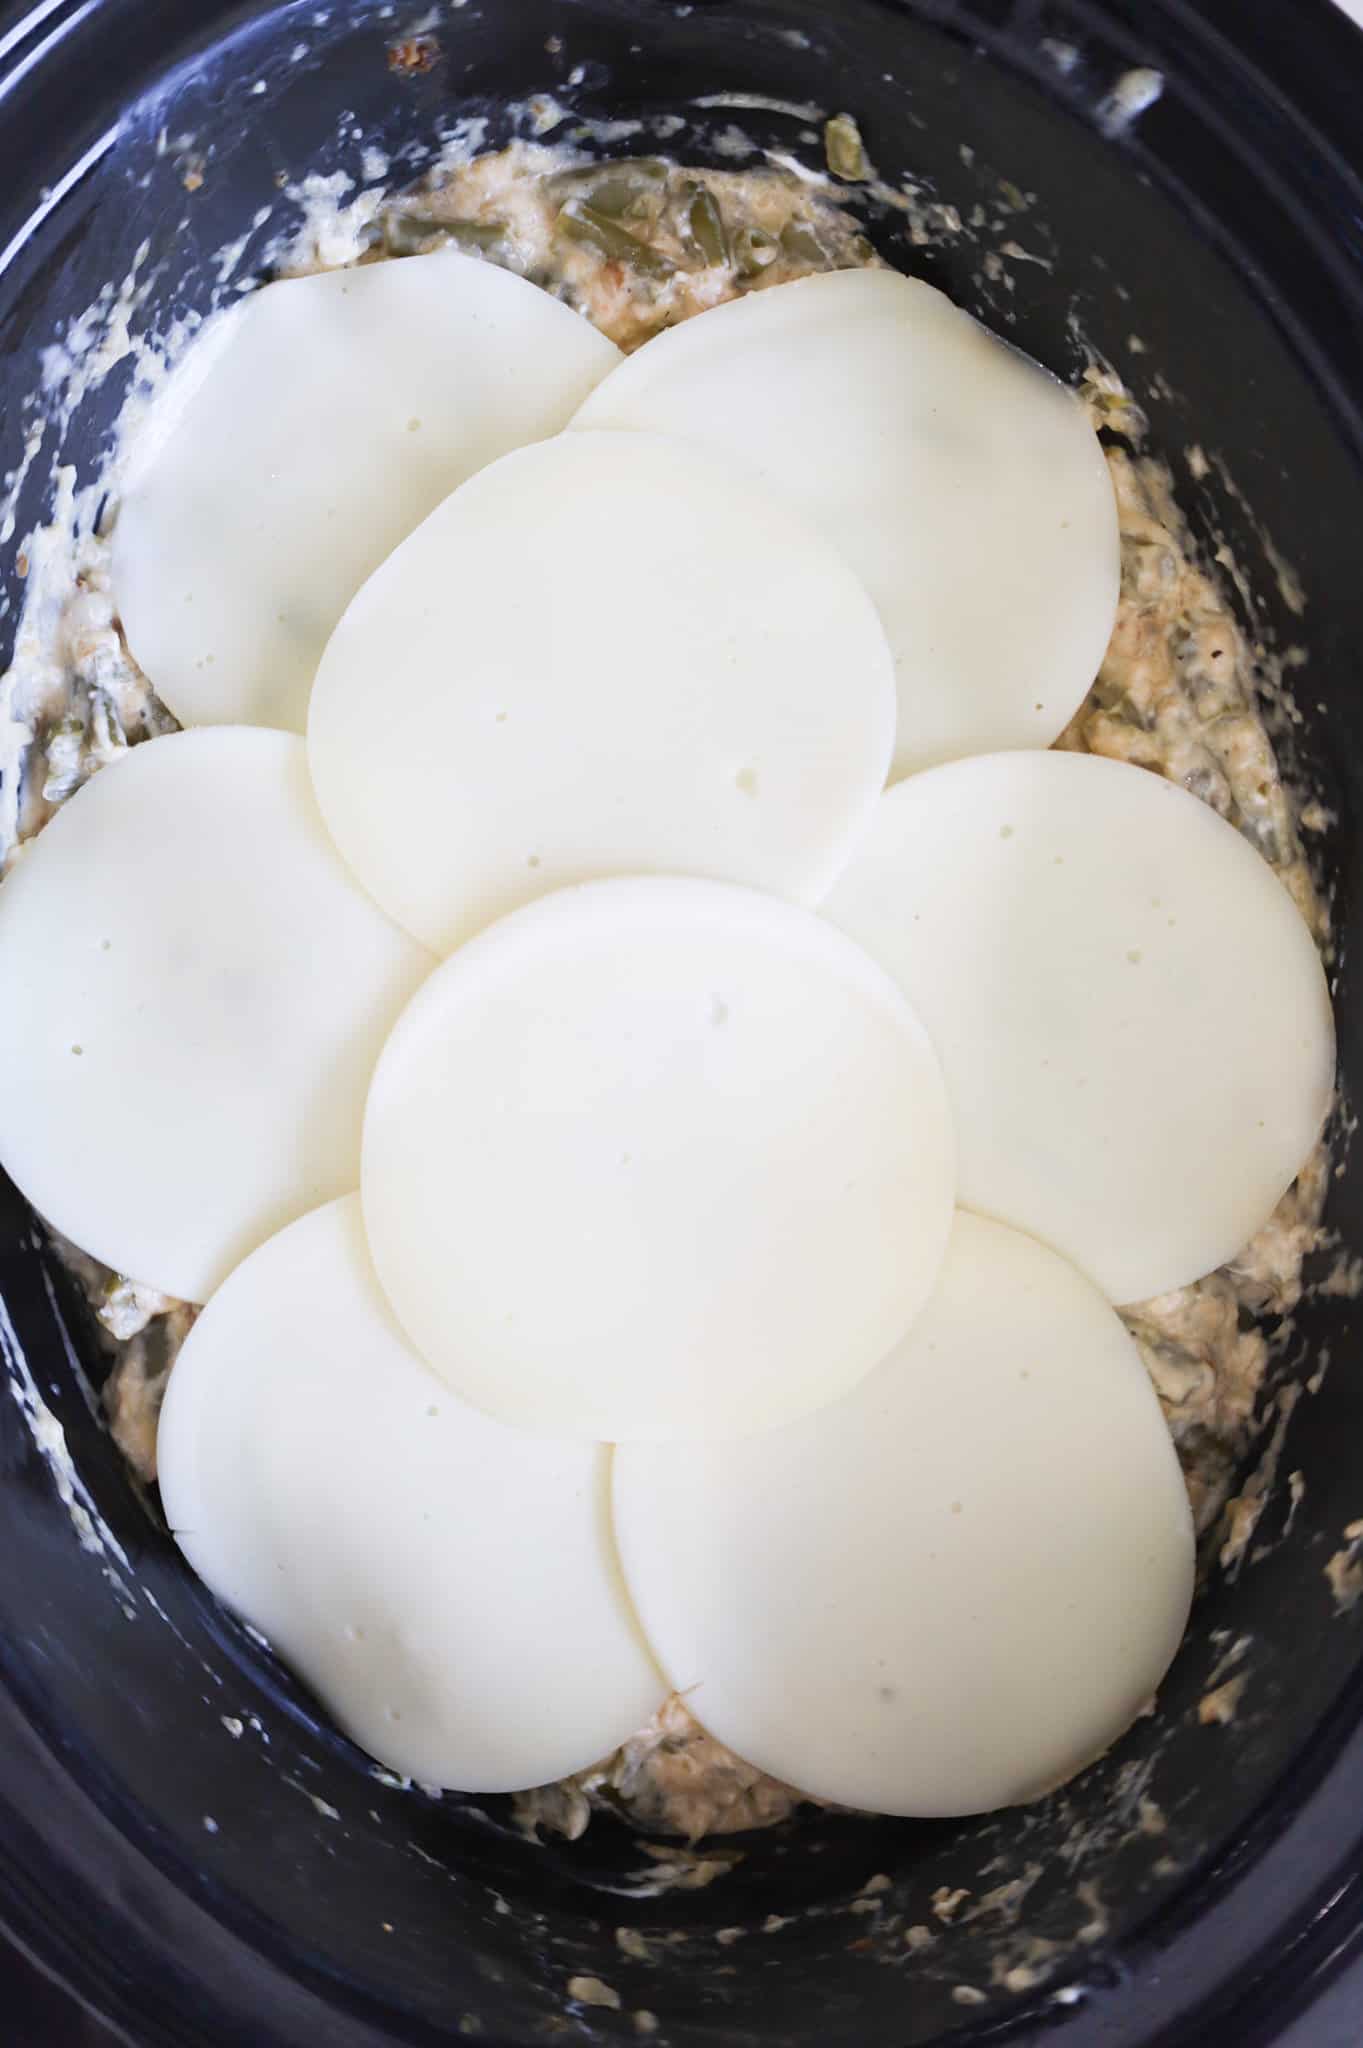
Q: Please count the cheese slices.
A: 8